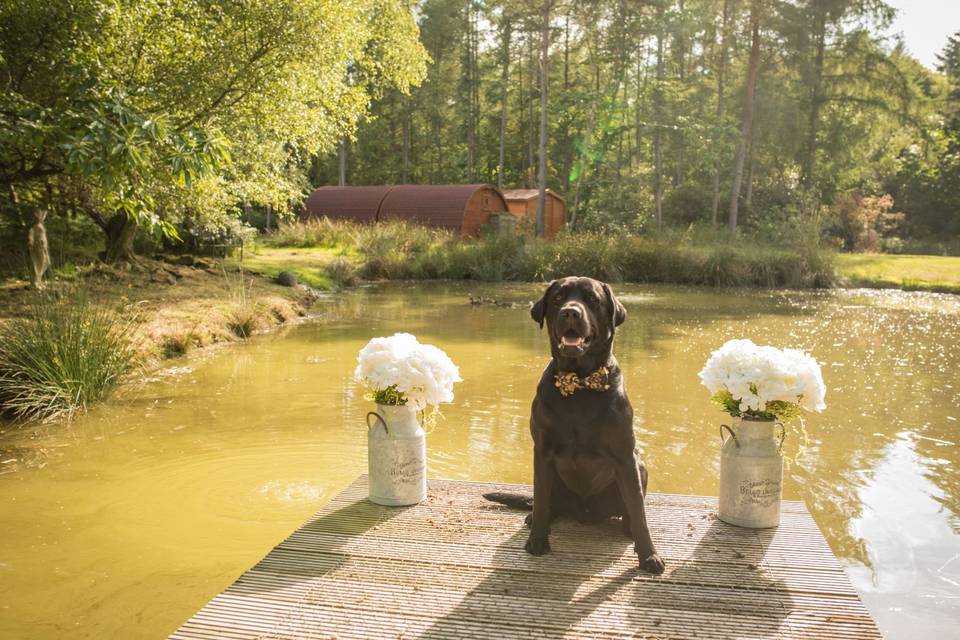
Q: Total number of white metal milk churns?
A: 2